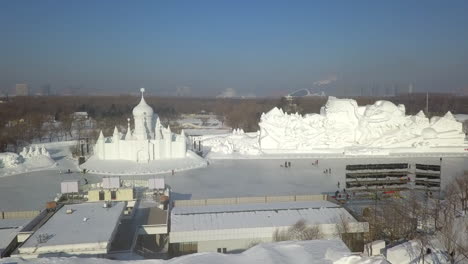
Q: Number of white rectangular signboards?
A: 3